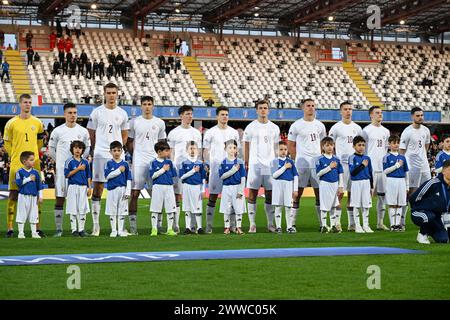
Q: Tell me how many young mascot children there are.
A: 11